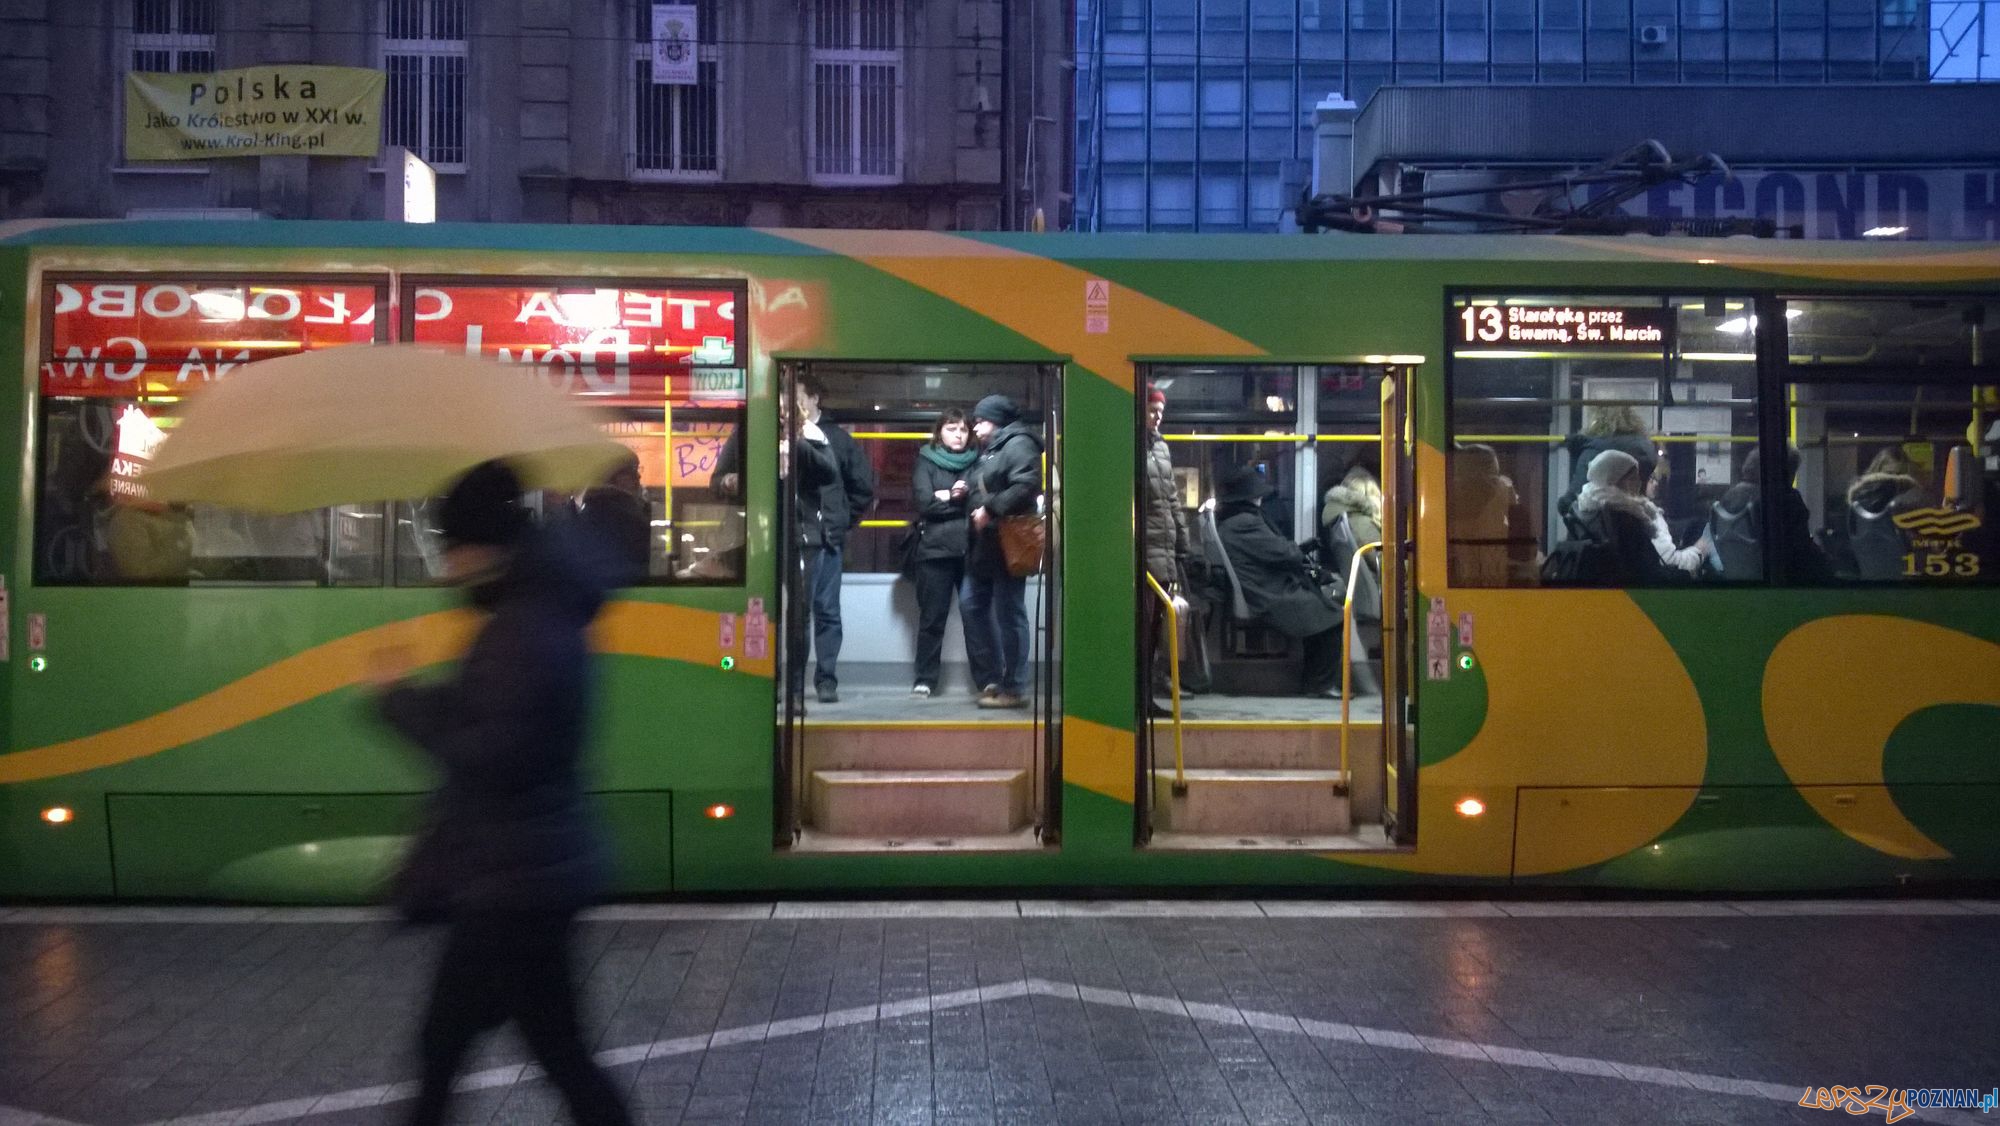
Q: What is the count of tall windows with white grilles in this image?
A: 4